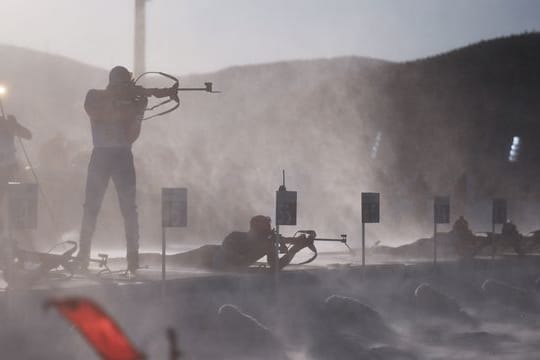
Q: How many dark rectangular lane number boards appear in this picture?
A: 6